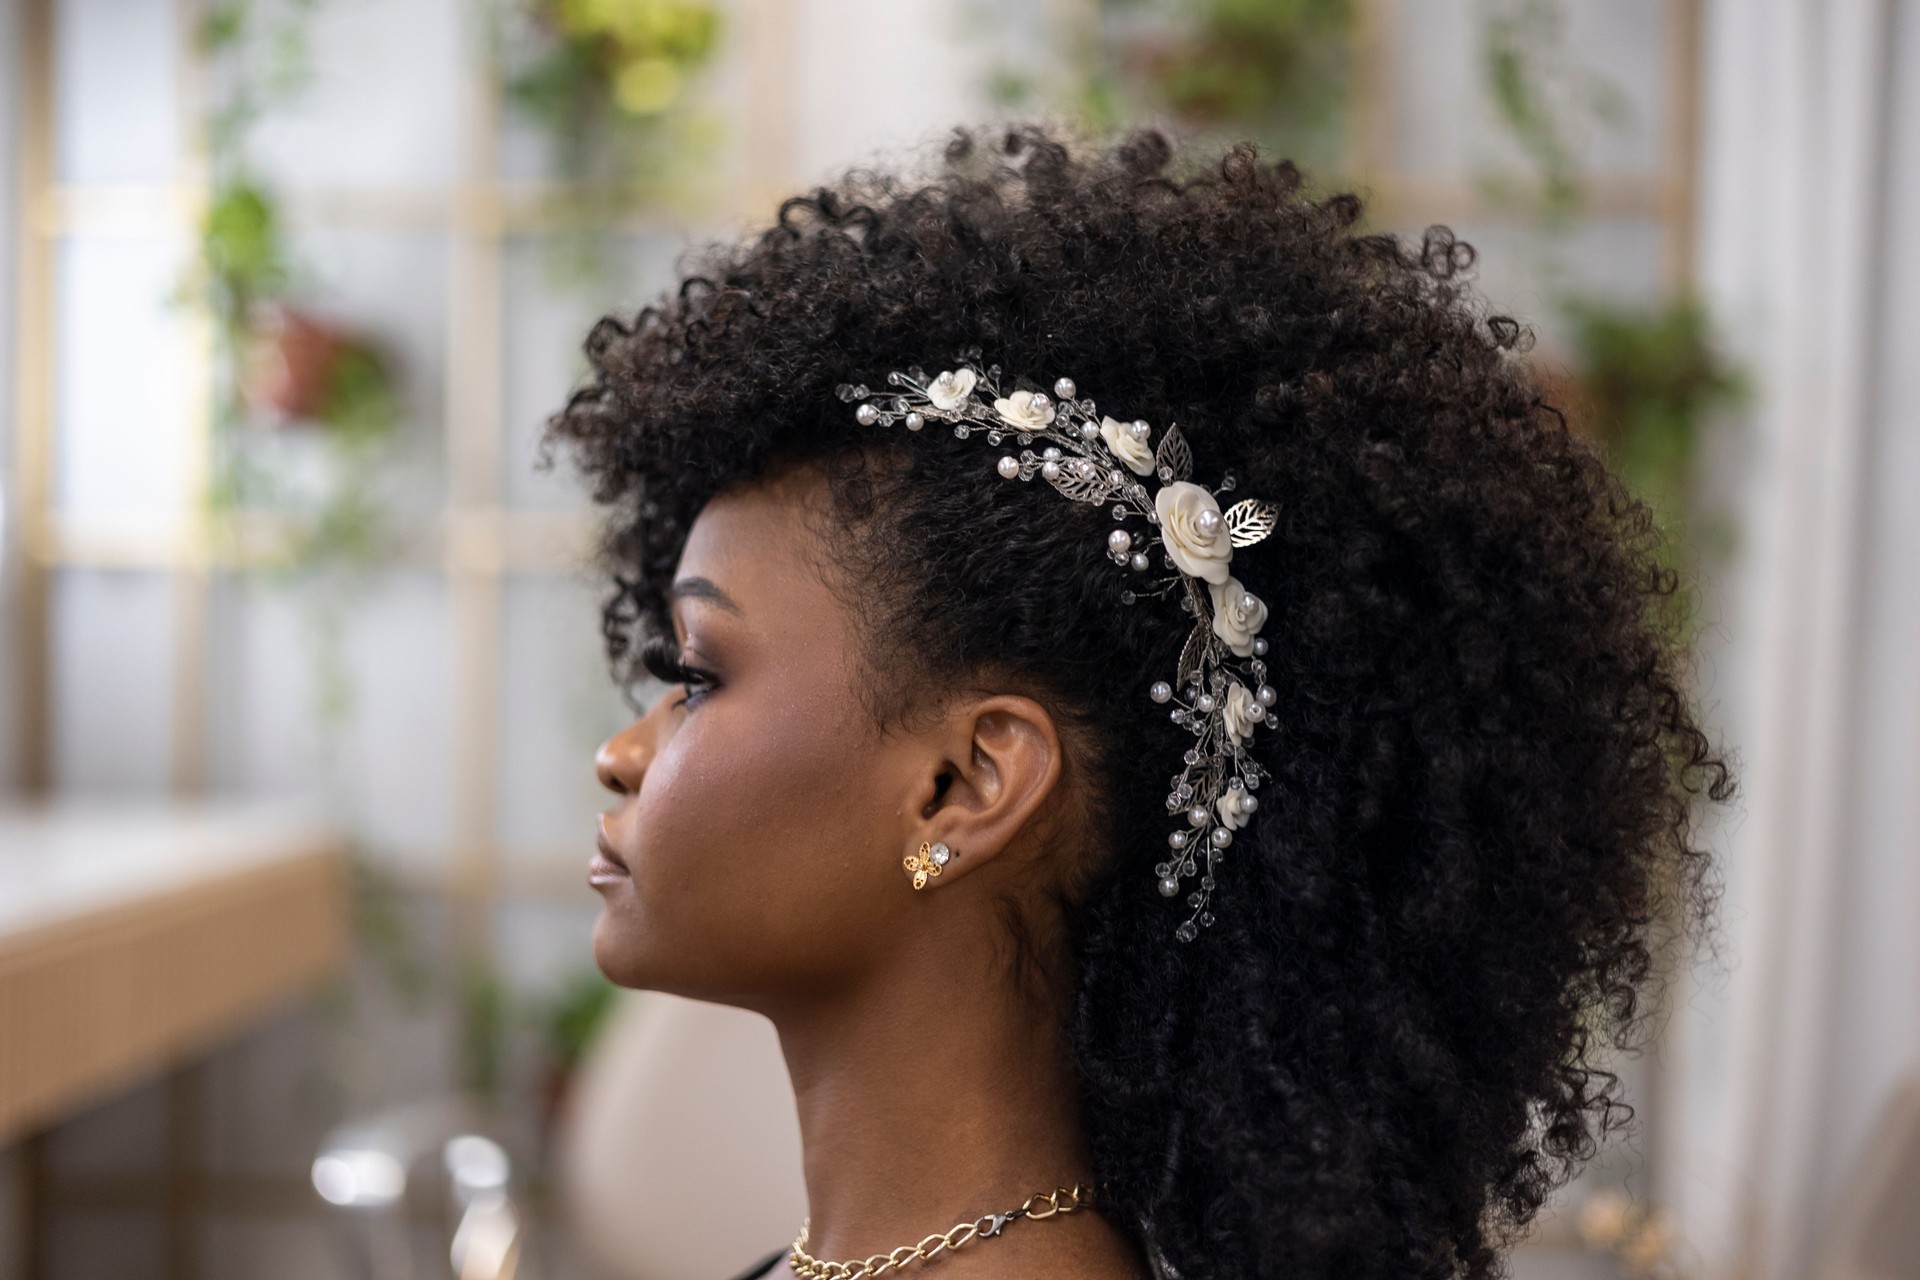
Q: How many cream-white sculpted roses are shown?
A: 7